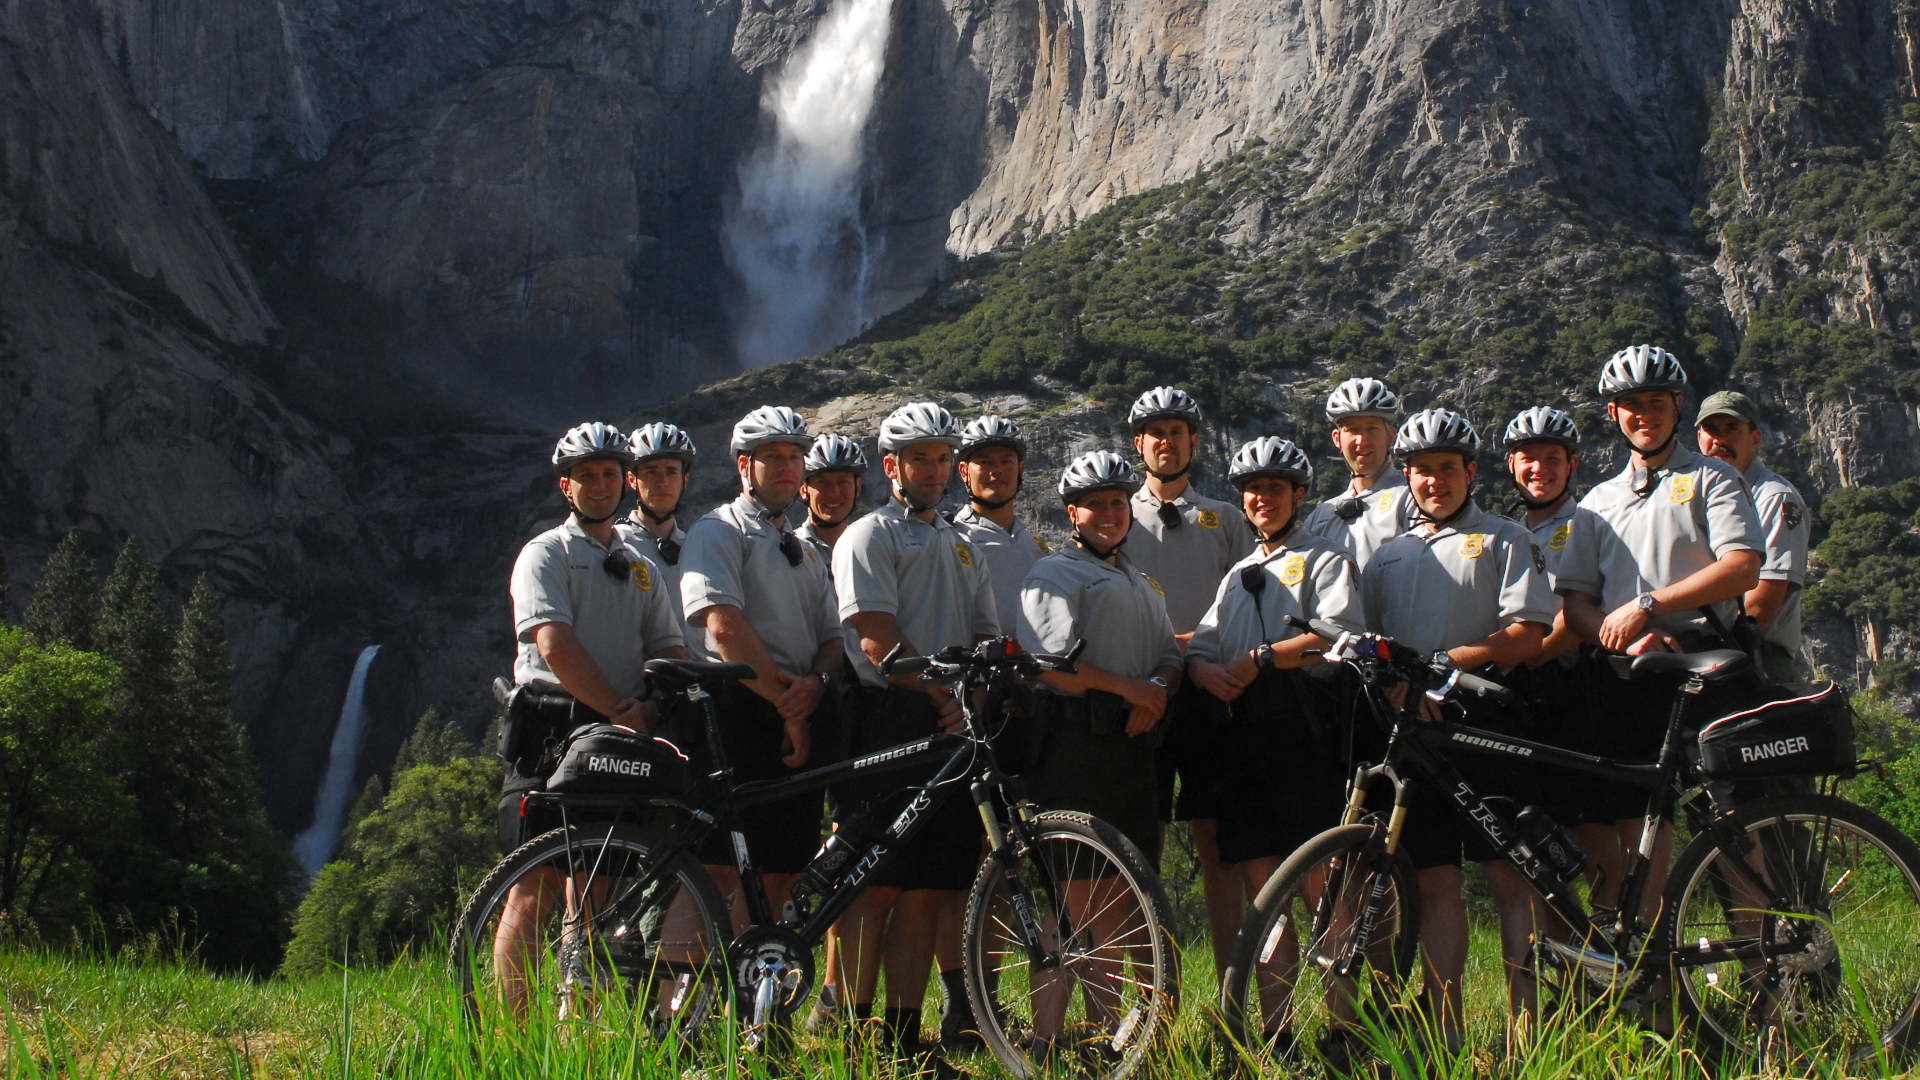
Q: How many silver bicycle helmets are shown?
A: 13